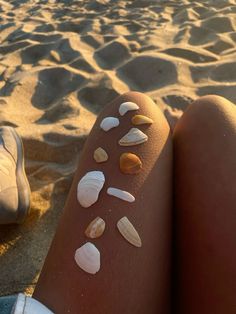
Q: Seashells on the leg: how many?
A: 11